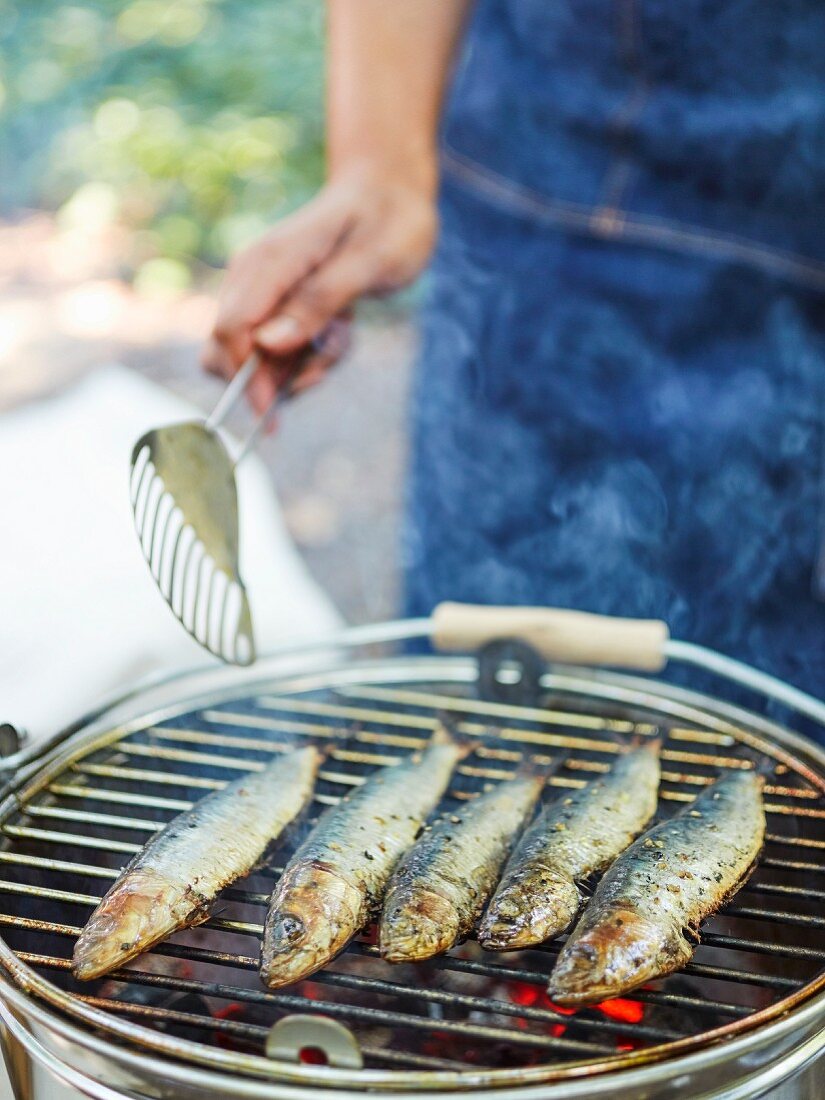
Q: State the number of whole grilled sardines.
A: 5